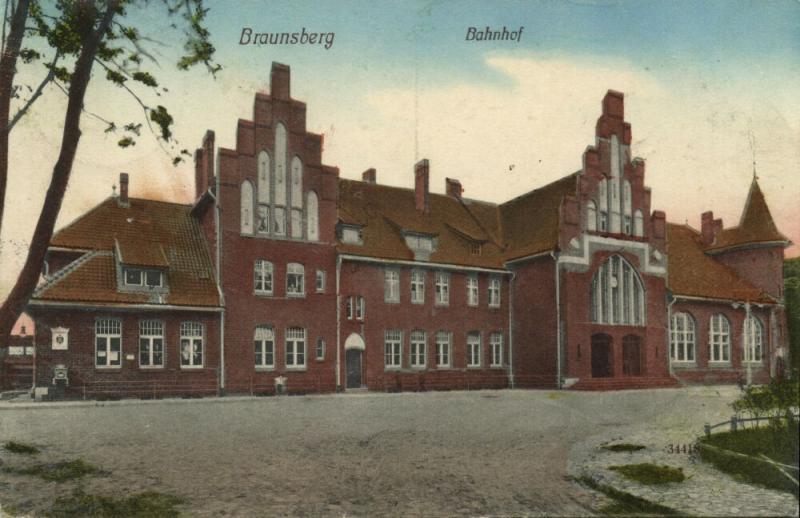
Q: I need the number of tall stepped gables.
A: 2